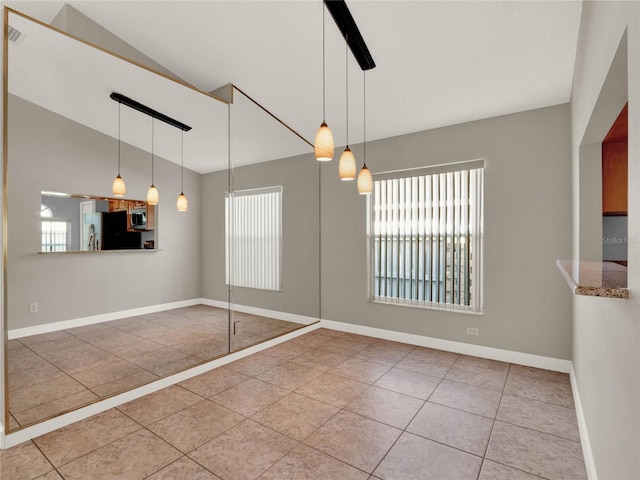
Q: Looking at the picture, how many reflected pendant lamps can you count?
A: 3